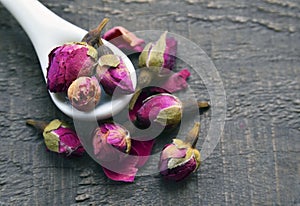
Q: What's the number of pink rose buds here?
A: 8